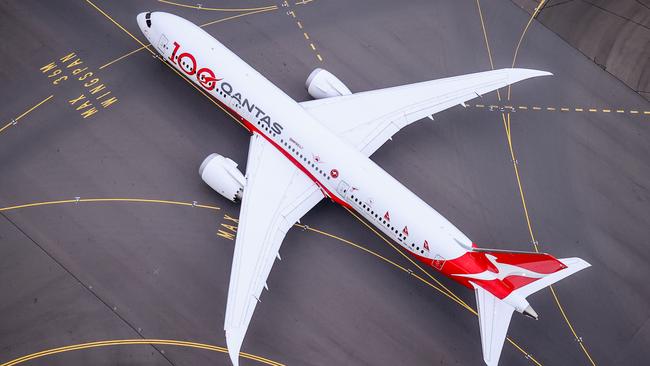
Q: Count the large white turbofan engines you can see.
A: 2